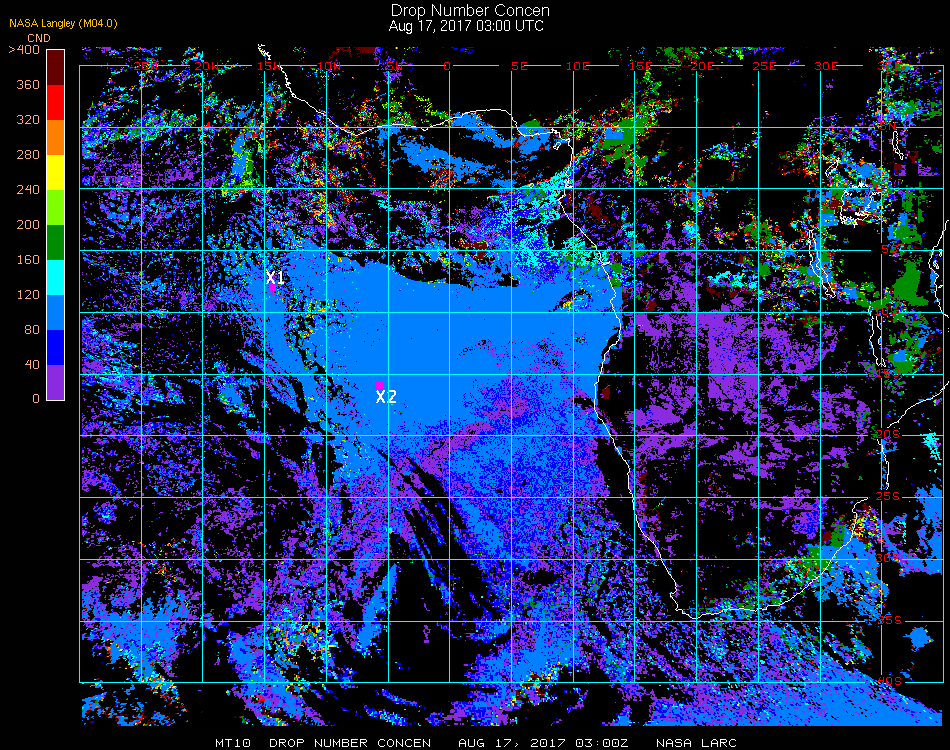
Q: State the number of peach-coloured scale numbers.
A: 11